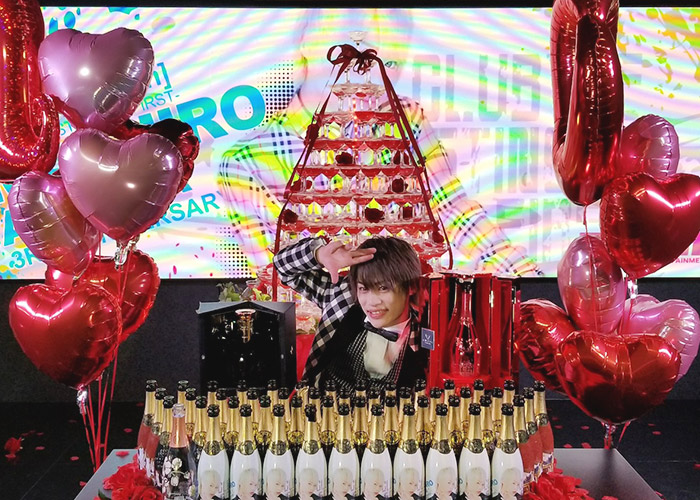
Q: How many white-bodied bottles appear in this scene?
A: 10